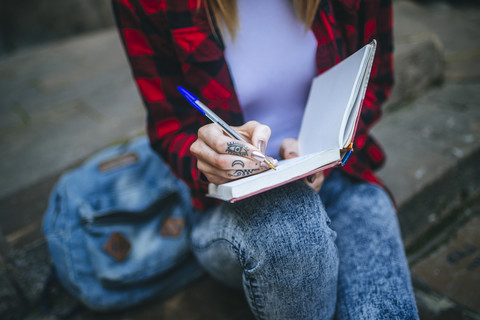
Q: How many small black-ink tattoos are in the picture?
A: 3